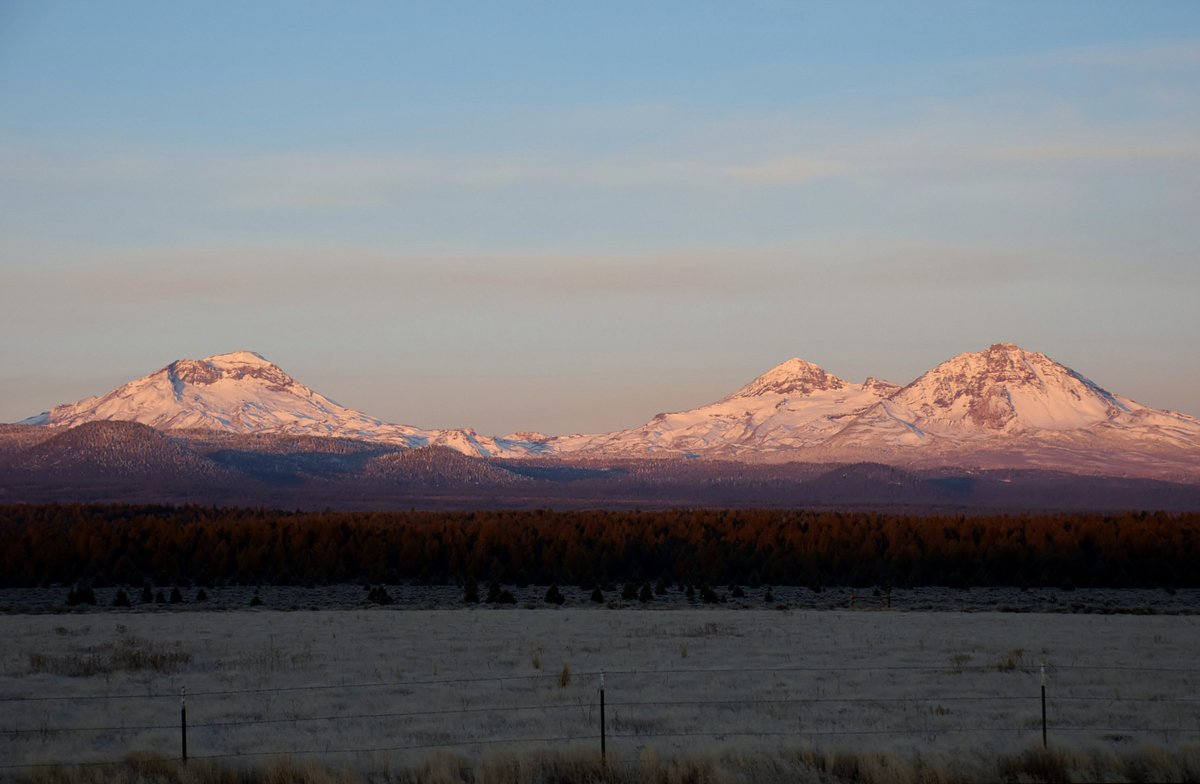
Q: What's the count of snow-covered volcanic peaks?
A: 3